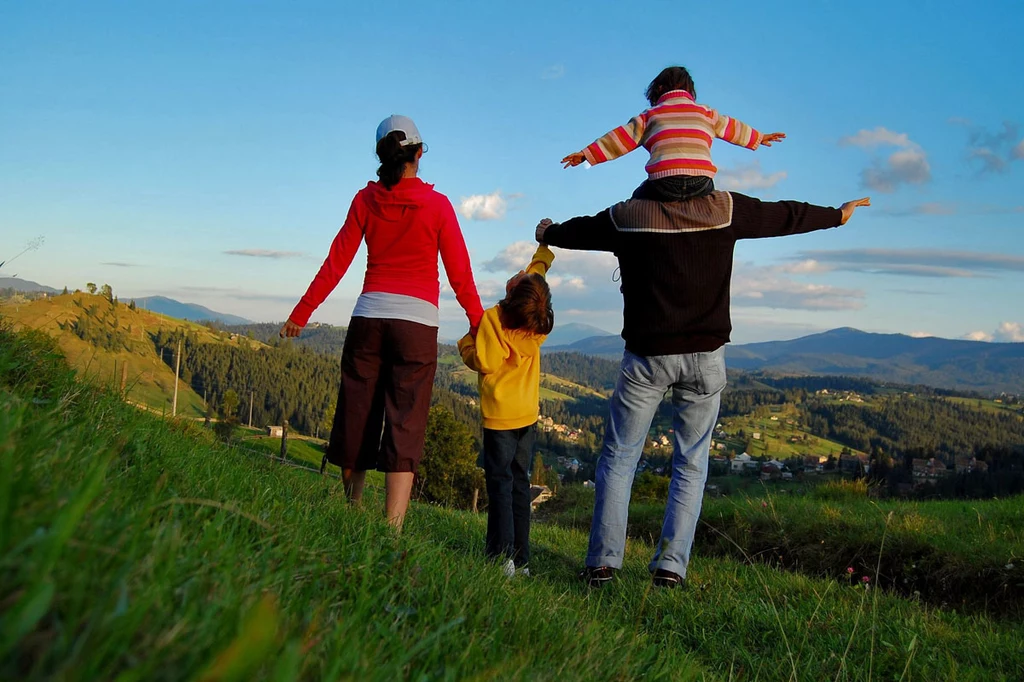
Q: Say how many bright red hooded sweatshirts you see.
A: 1